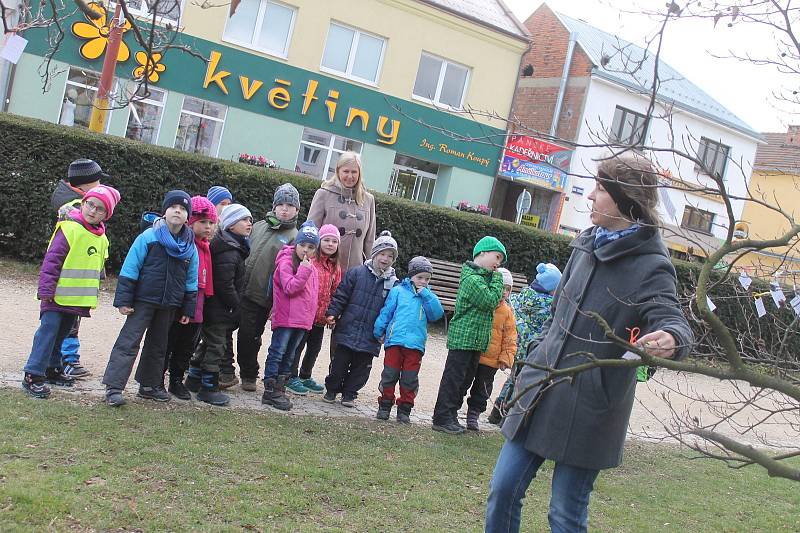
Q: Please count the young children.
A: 14